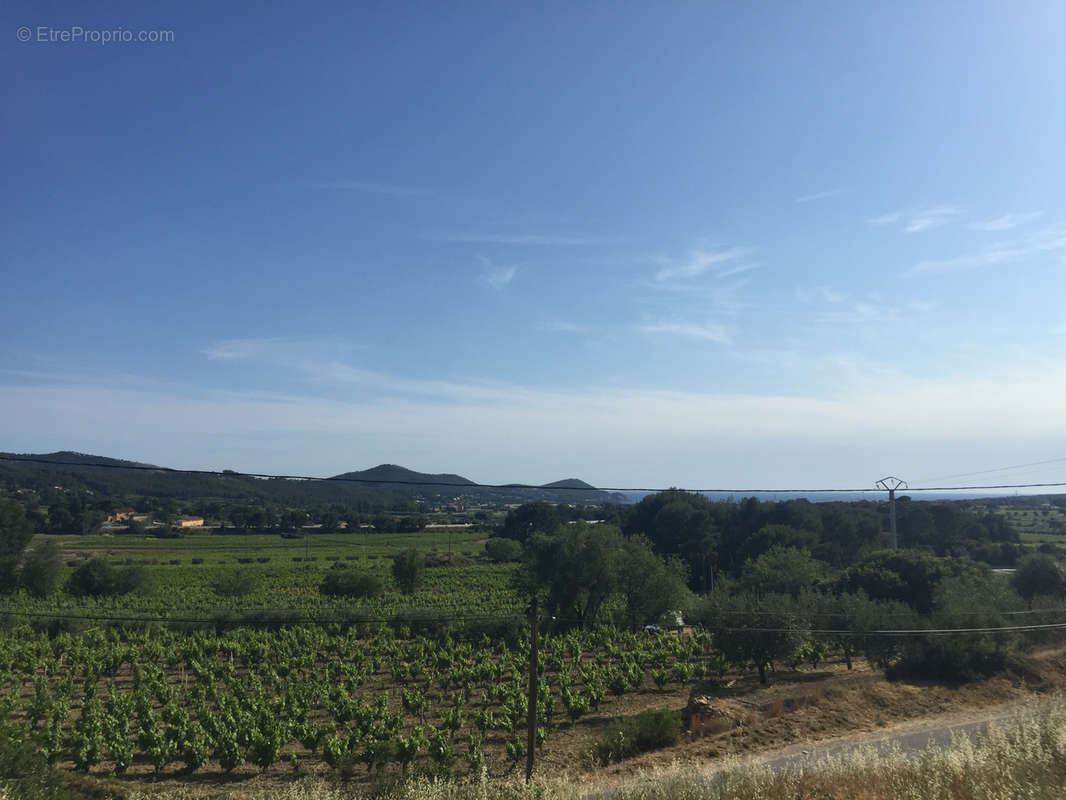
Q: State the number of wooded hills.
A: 3